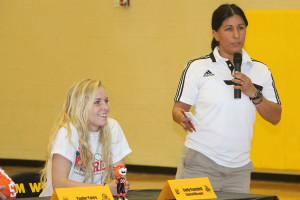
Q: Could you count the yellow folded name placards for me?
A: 2